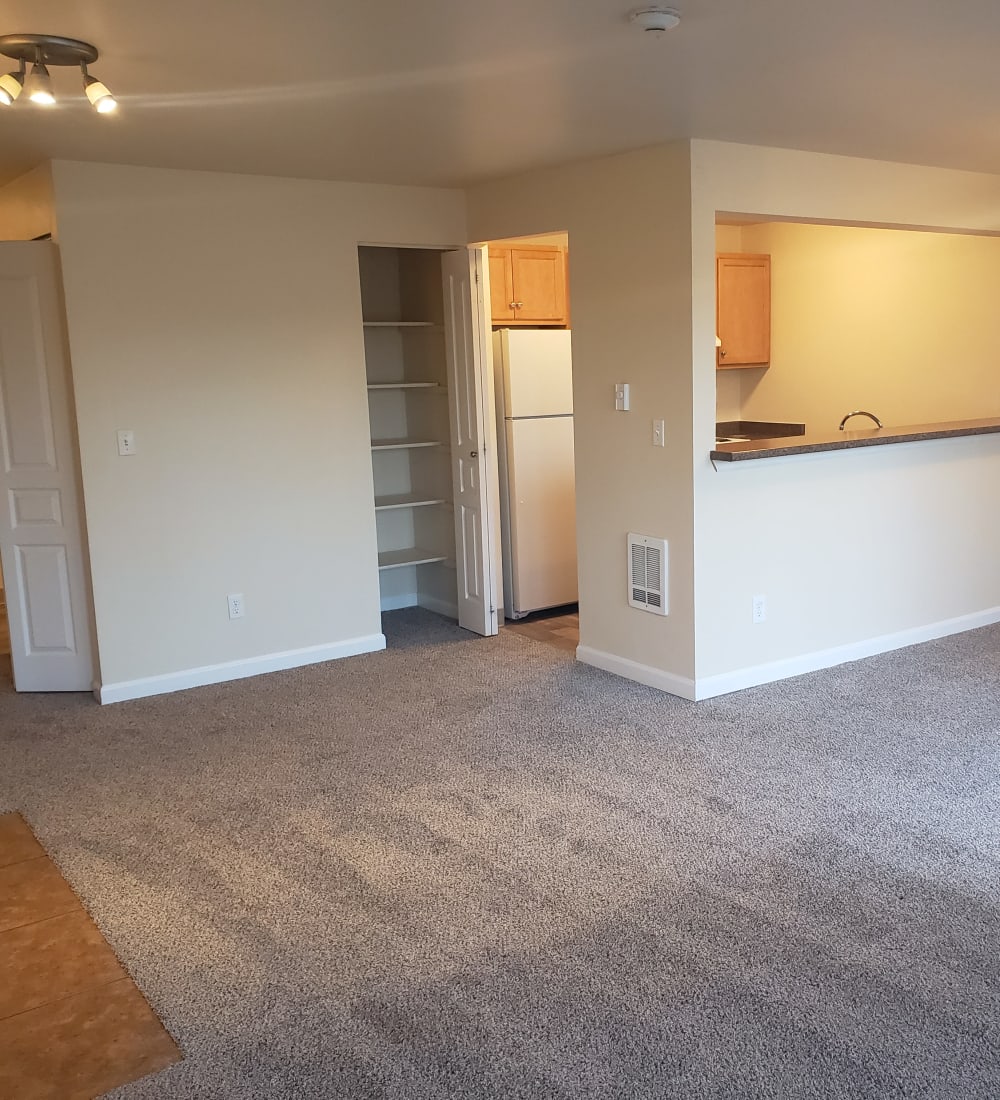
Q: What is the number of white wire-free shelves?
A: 5